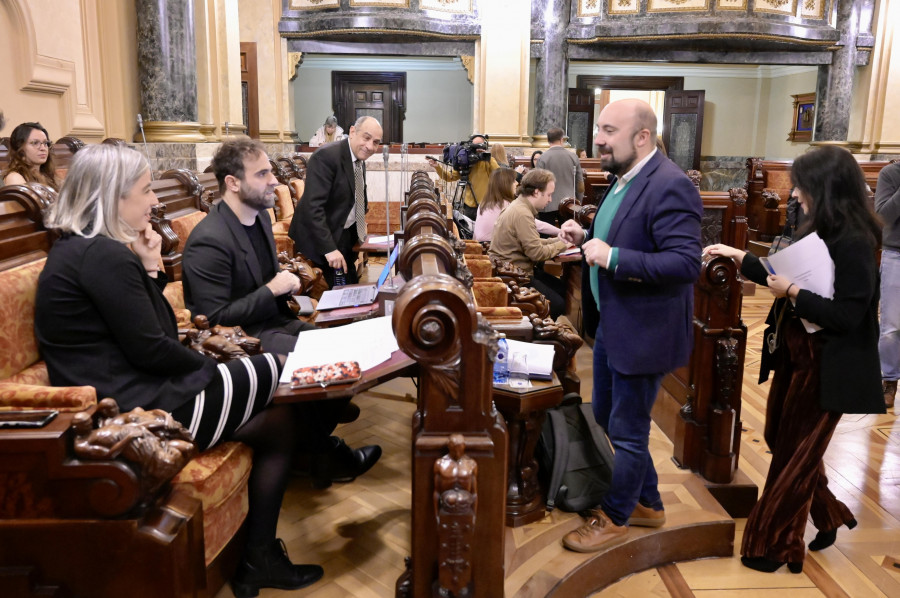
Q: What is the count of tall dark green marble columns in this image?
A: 3